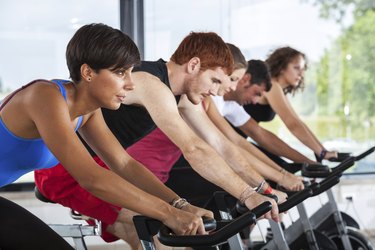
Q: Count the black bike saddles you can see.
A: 1